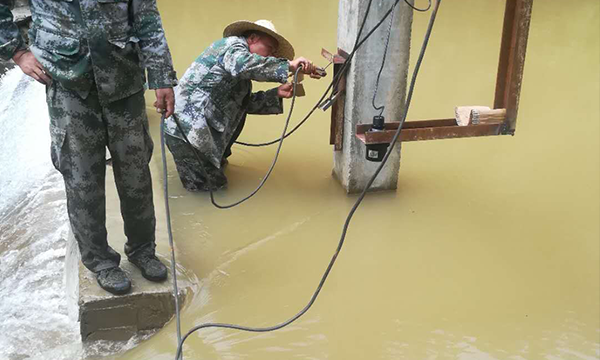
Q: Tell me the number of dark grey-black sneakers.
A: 2